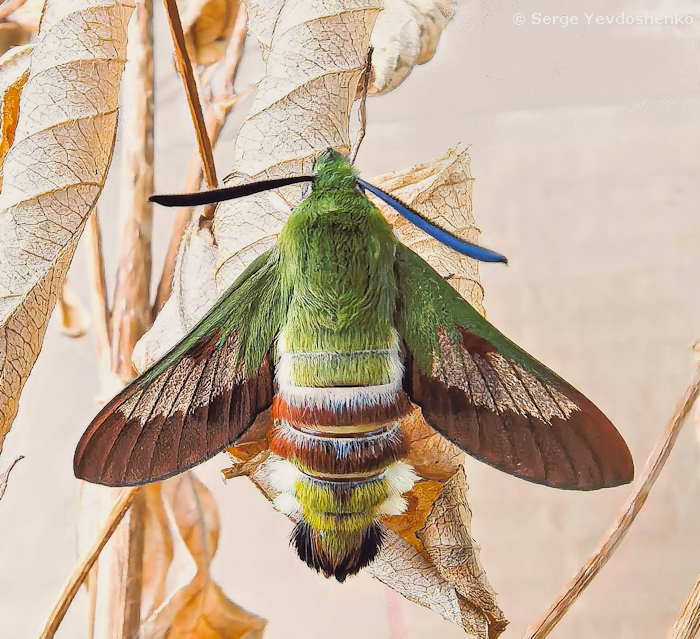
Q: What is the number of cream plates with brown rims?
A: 0